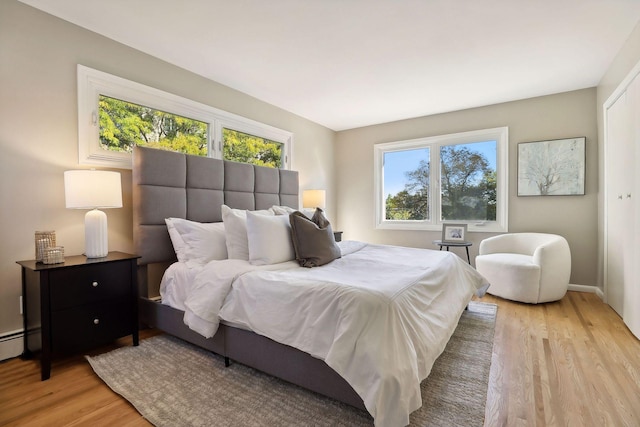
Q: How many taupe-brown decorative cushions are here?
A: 1